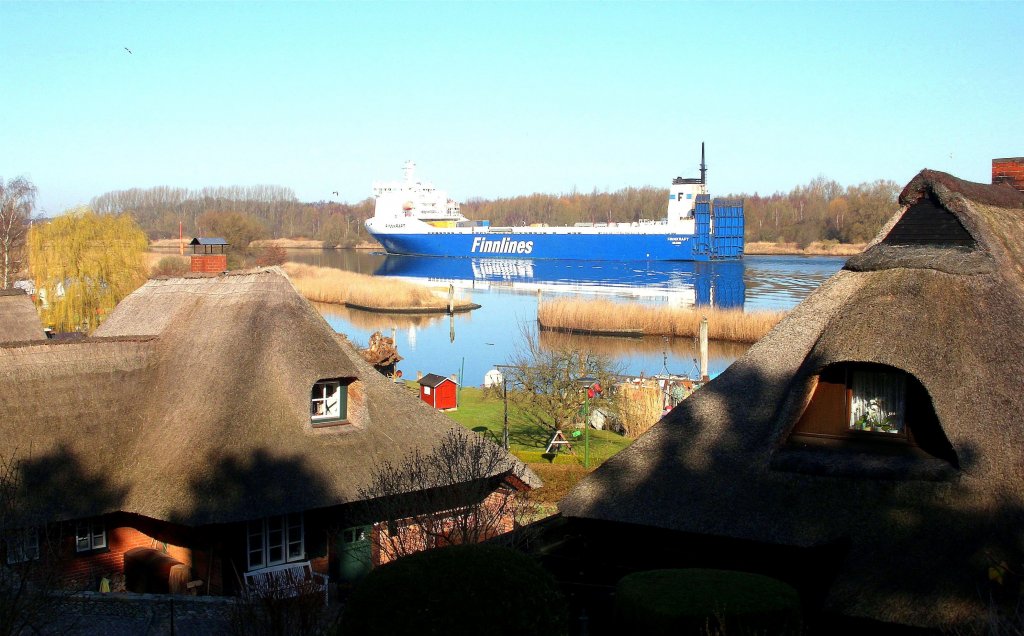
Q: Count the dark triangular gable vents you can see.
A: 1